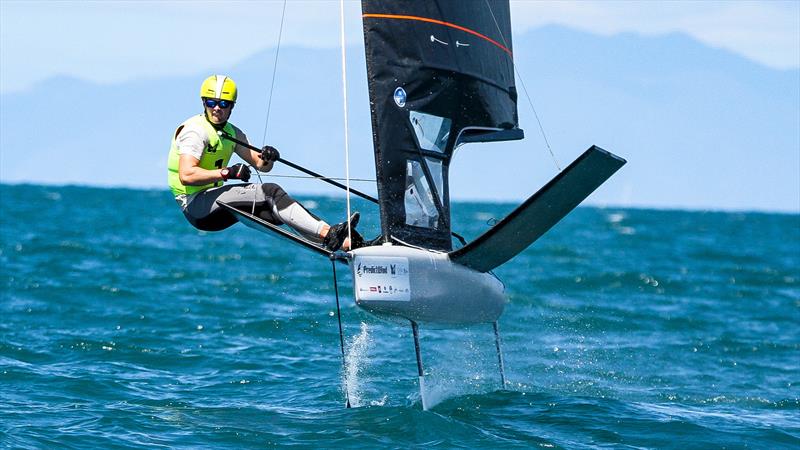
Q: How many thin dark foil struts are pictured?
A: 3